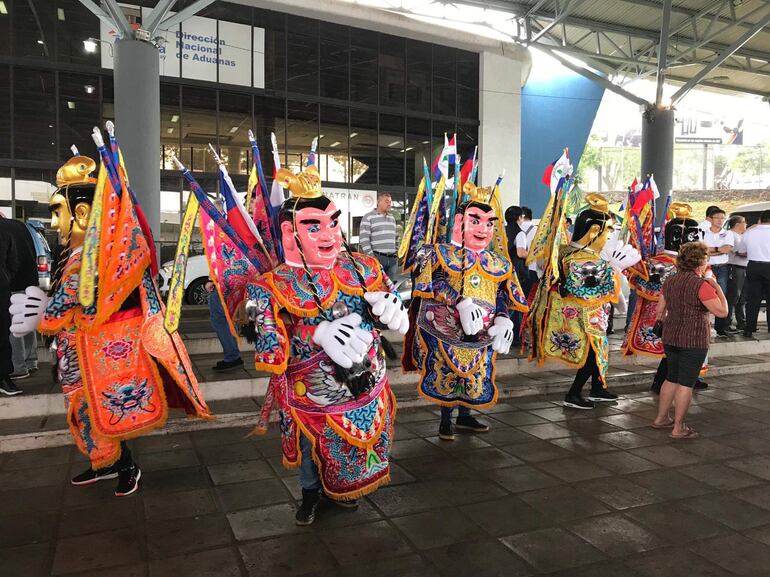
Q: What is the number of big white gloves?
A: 6